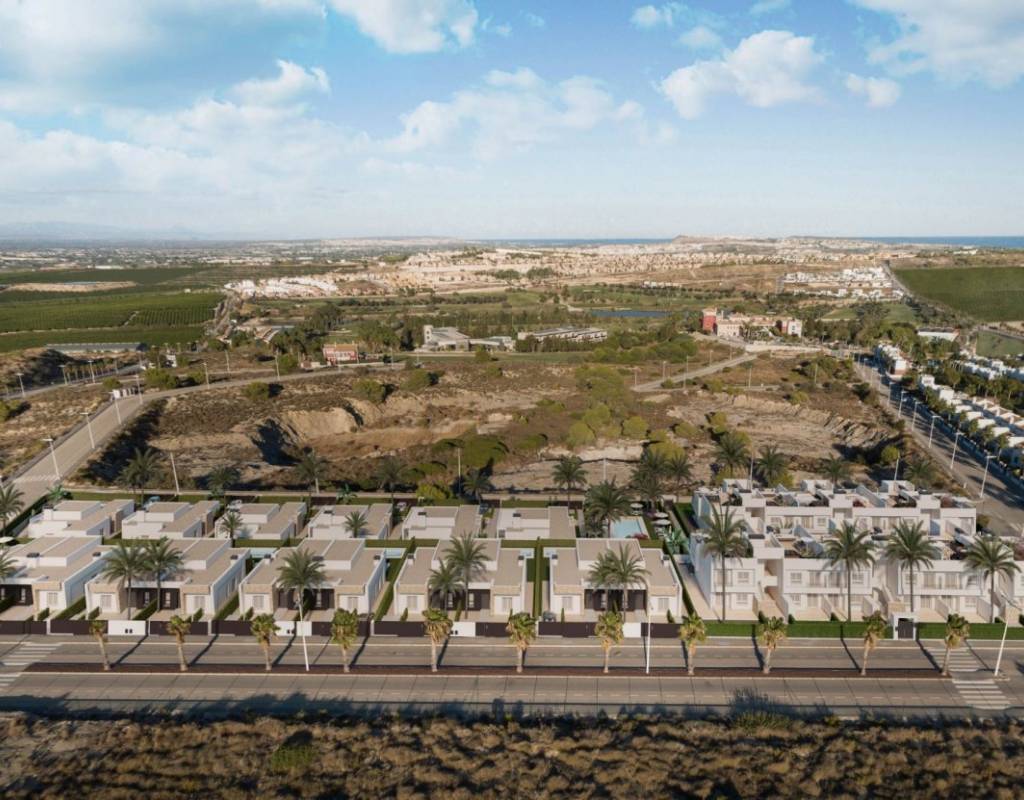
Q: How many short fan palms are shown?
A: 11